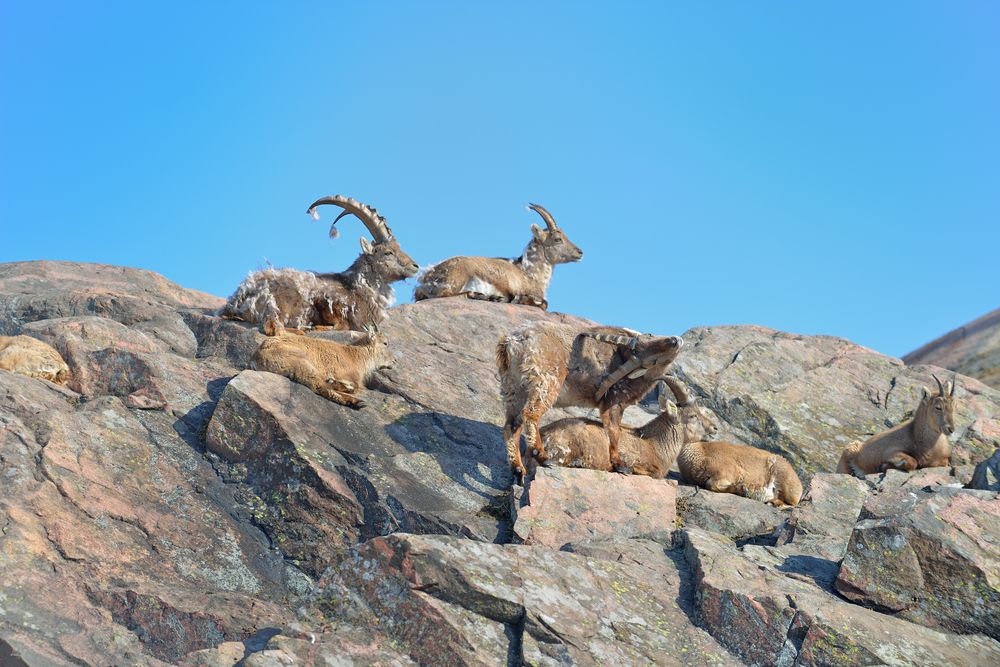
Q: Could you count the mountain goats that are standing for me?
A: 1